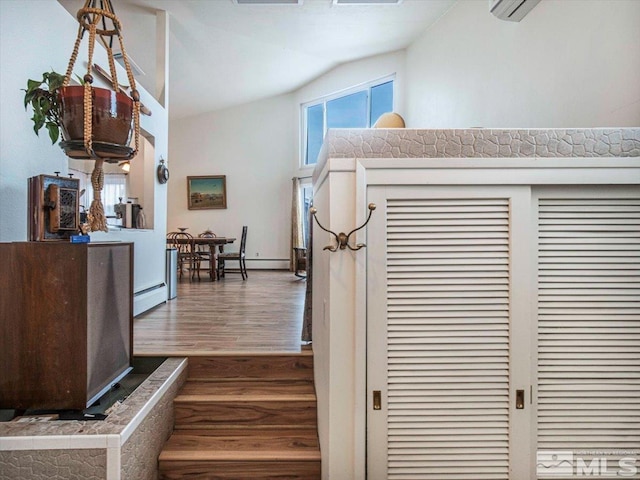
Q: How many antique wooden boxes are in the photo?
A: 1